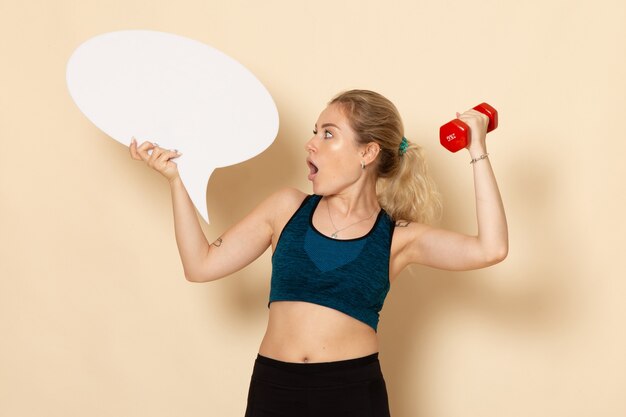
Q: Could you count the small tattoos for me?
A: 2